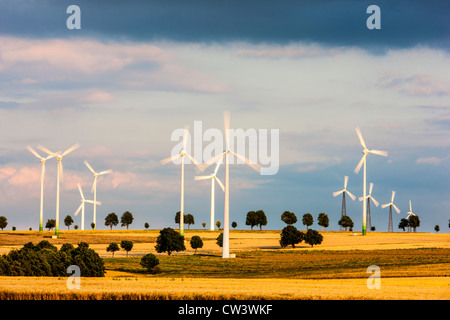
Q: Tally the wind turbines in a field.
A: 12